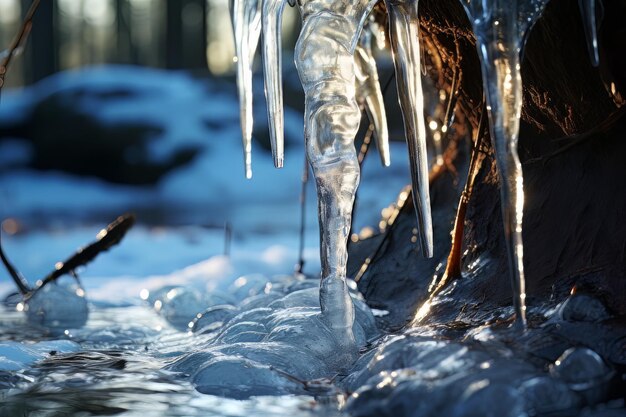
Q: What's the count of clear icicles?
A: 7